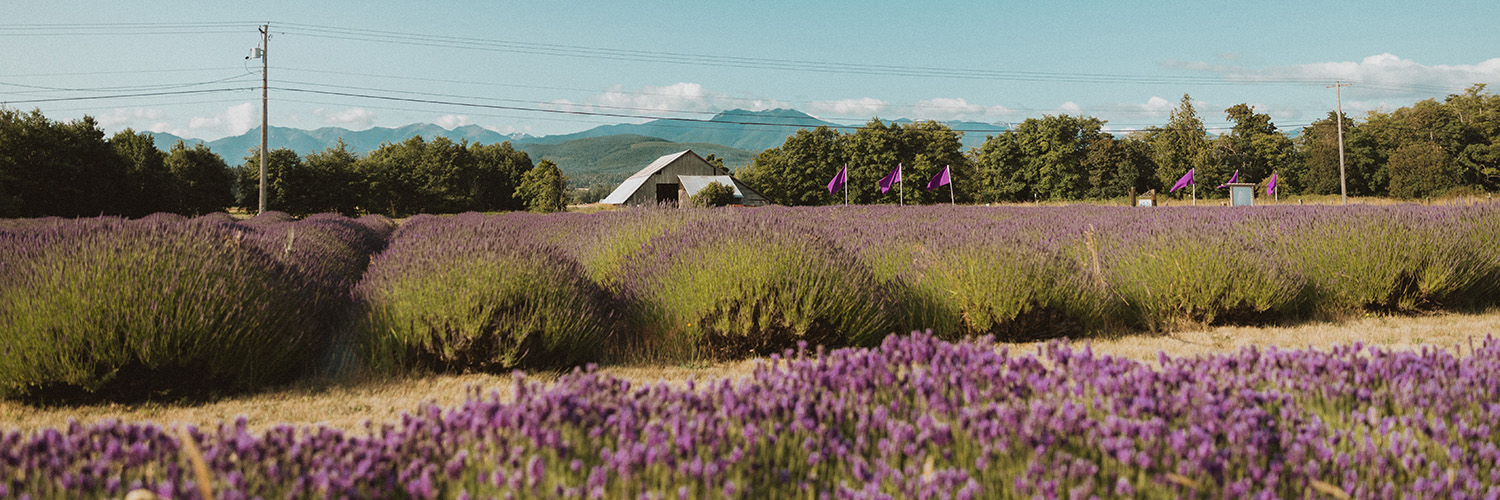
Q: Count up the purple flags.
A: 6